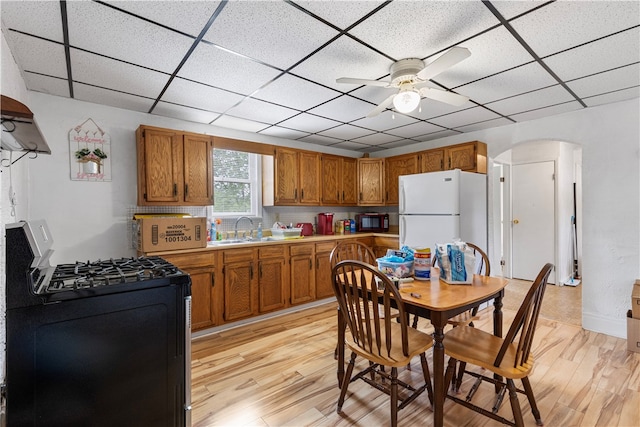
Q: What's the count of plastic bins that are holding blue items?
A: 1